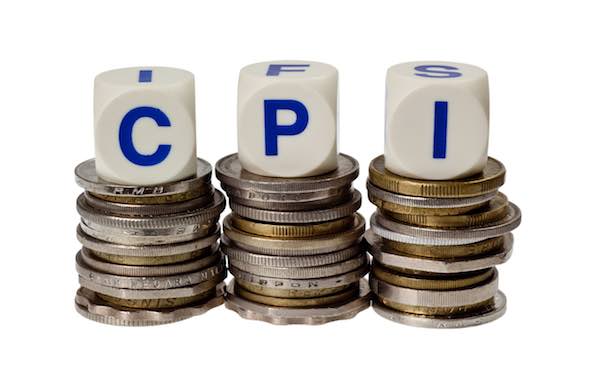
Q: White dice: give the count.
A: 3